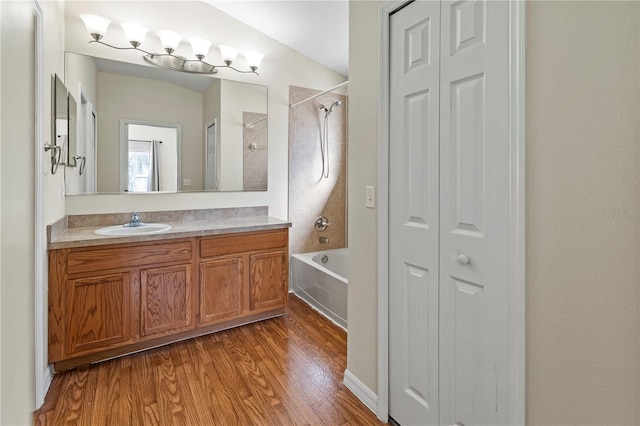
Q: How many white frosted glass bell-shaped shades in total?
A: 6